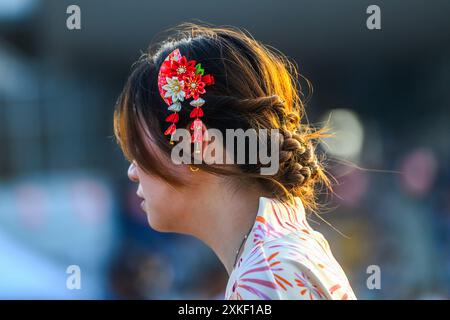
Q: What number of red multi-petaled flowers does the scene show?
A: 2